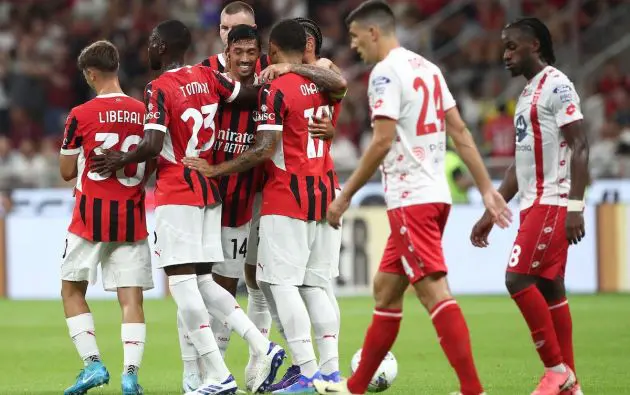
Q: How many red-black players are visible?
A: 6